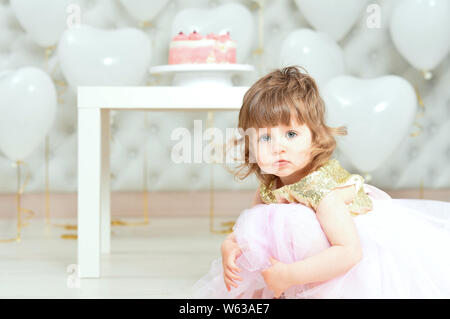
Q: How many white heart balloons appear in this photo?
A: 9